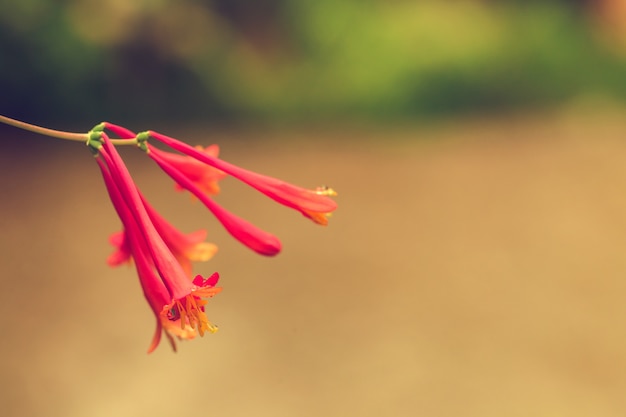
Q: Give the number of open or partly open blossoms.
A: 6